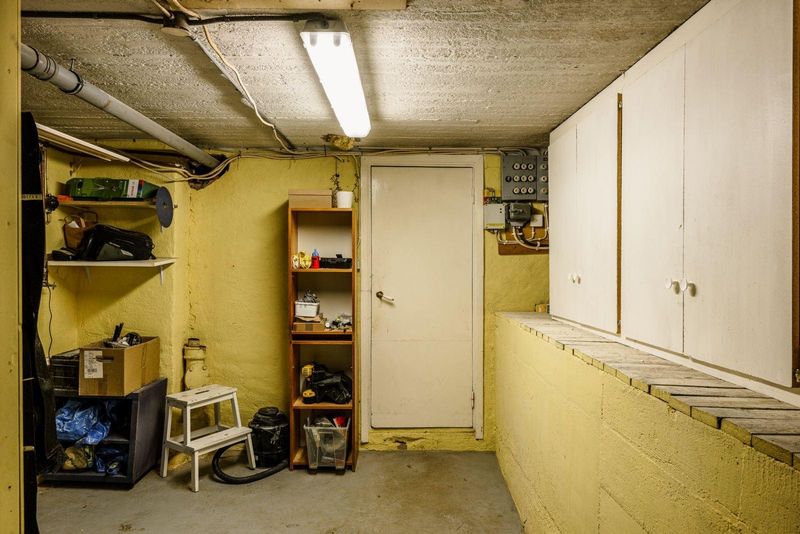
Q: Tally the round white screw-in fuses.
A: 12